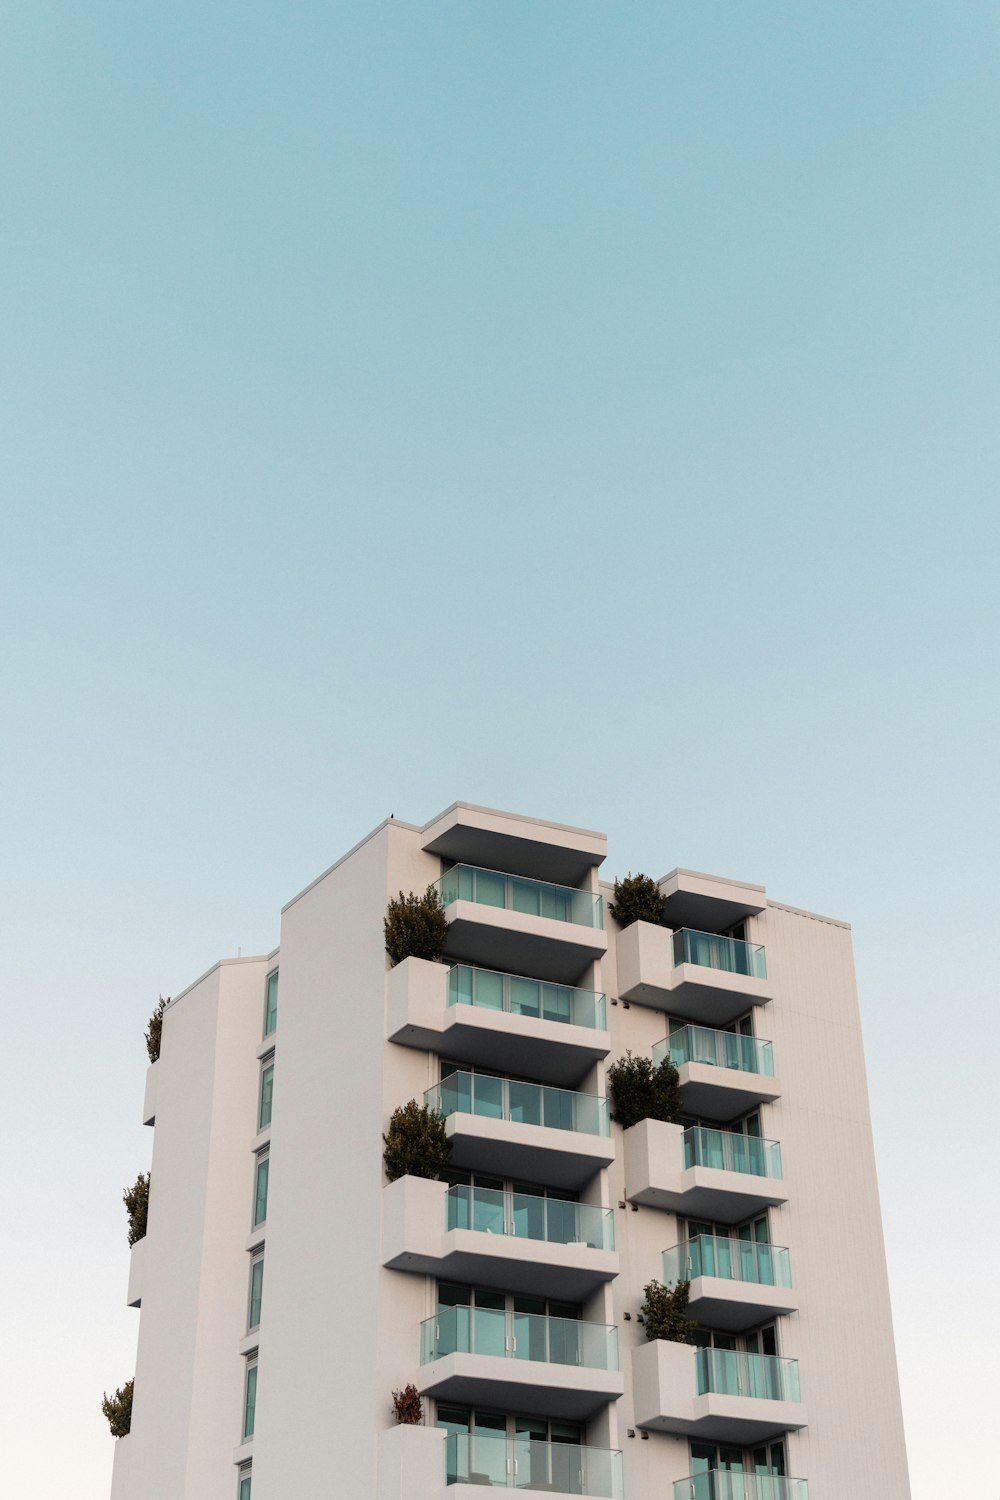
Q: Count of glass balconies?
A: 12